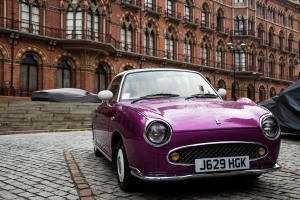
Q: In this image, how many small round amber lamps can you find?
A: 2